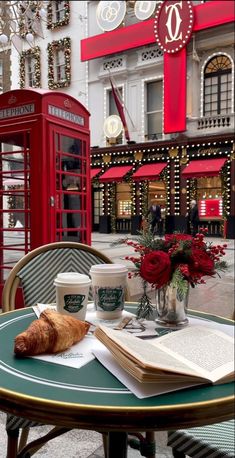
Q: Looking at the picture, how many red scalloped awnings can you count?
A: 4